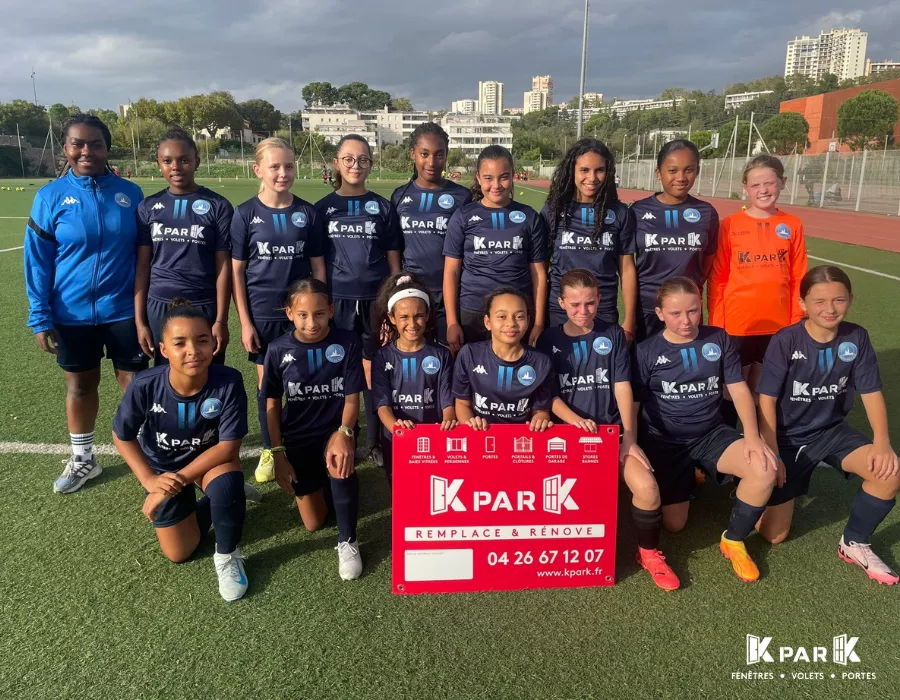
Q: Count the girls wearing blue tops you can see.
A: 15